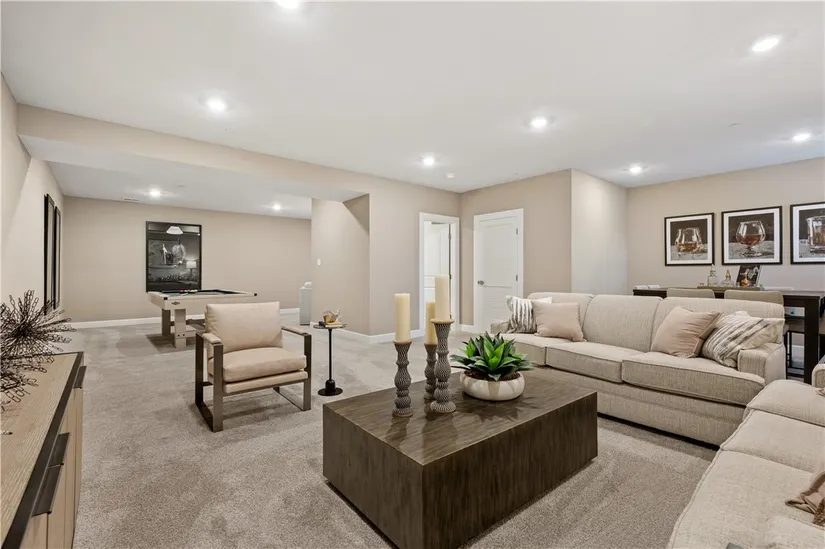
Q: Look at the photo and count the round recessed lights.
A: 9